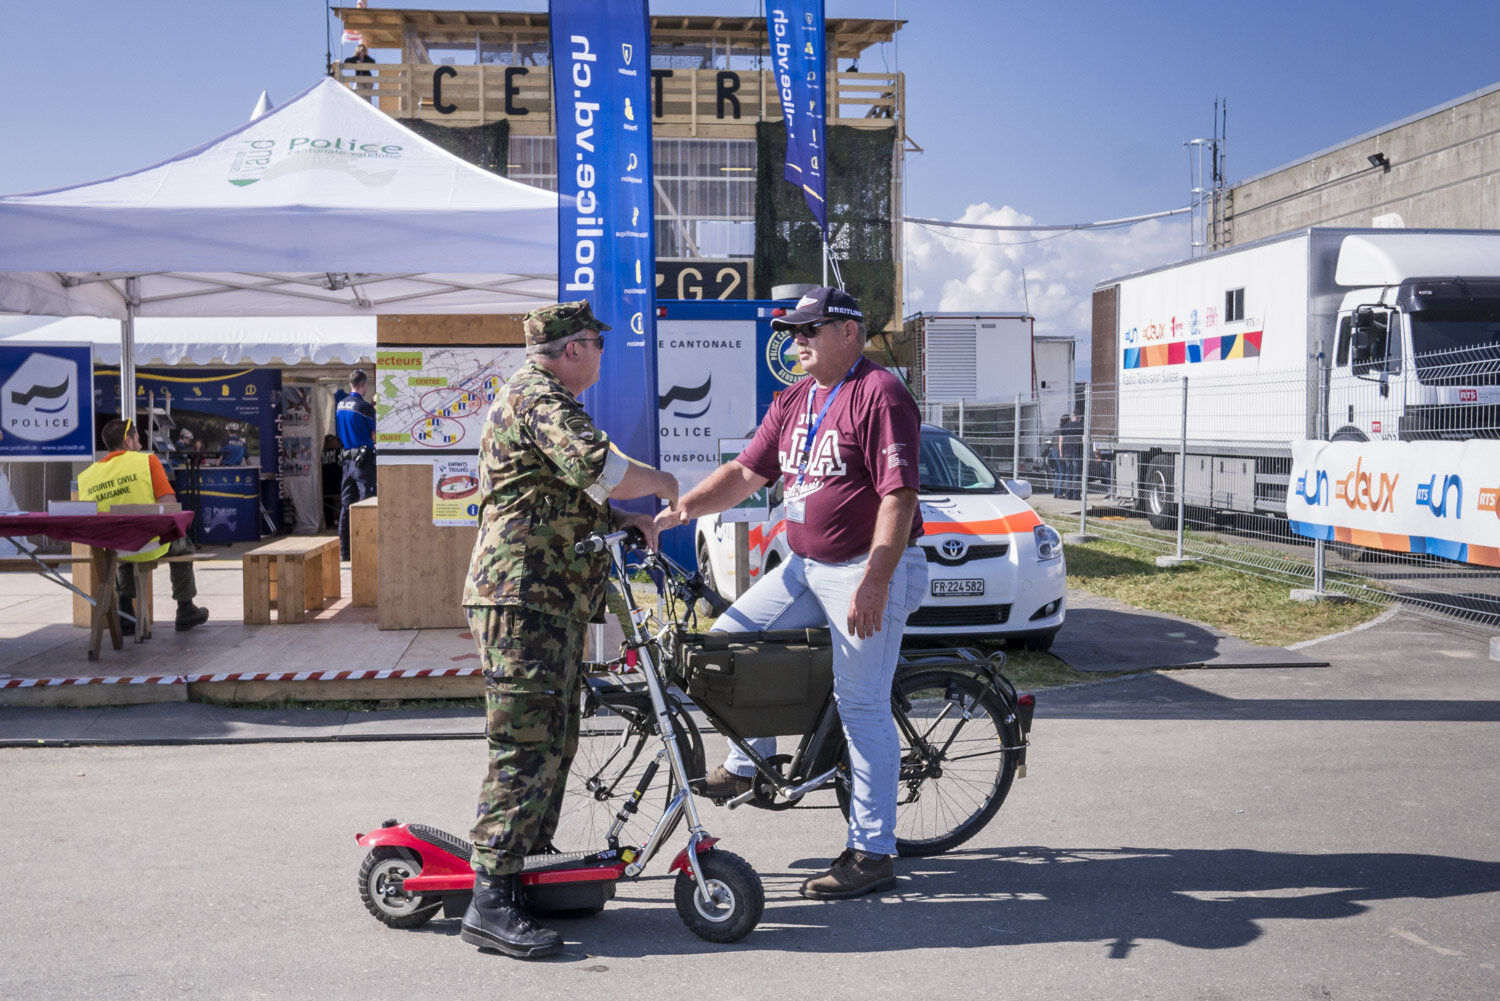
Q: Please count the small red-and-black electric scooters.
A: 1